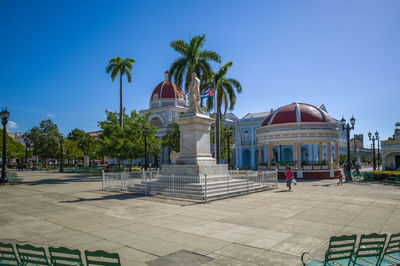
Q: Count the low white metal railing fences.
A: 1